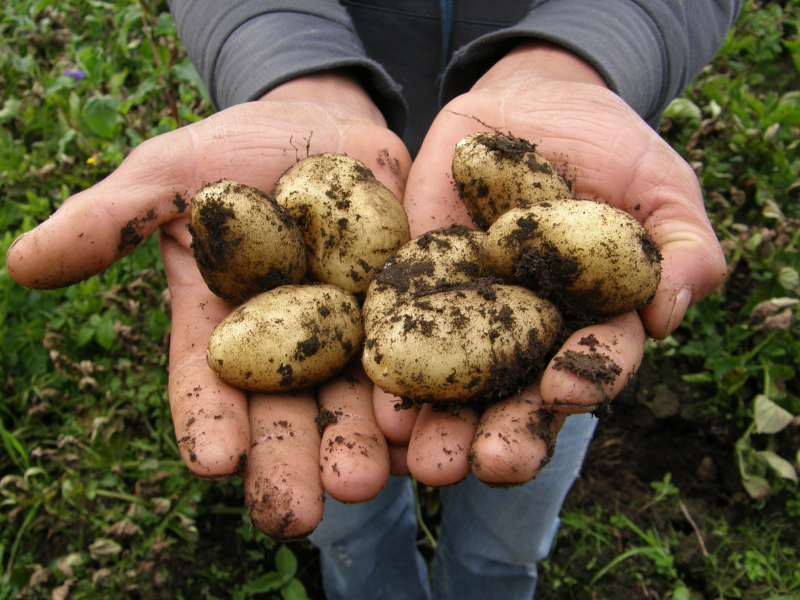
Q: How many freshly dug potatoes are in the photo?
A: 7